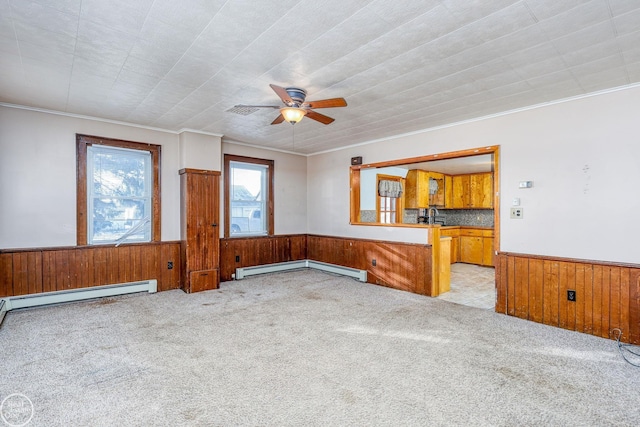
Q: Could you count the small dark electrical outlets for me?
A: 4